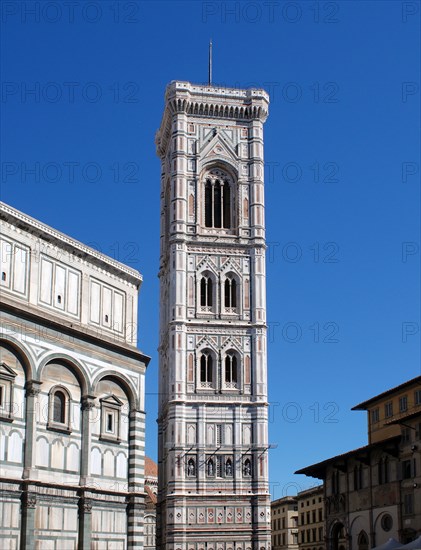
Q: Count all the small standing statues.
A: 4